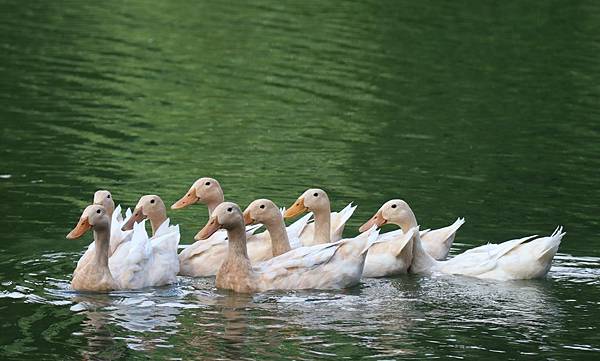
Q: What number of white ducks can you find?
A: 8